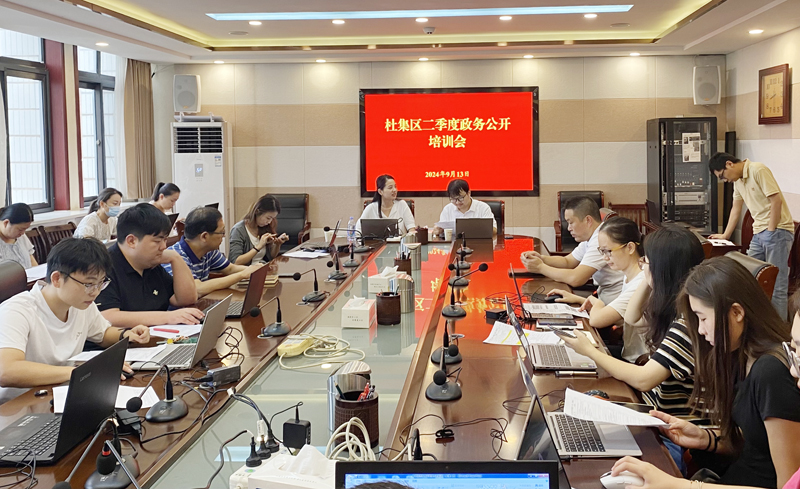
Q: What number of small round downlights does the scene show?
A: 12